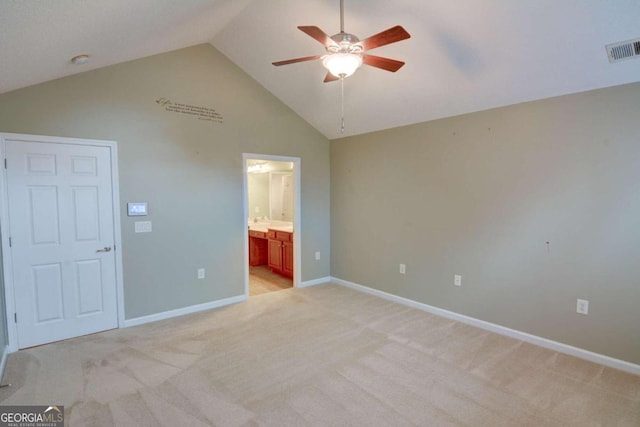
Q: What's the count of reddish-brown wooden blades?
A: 5